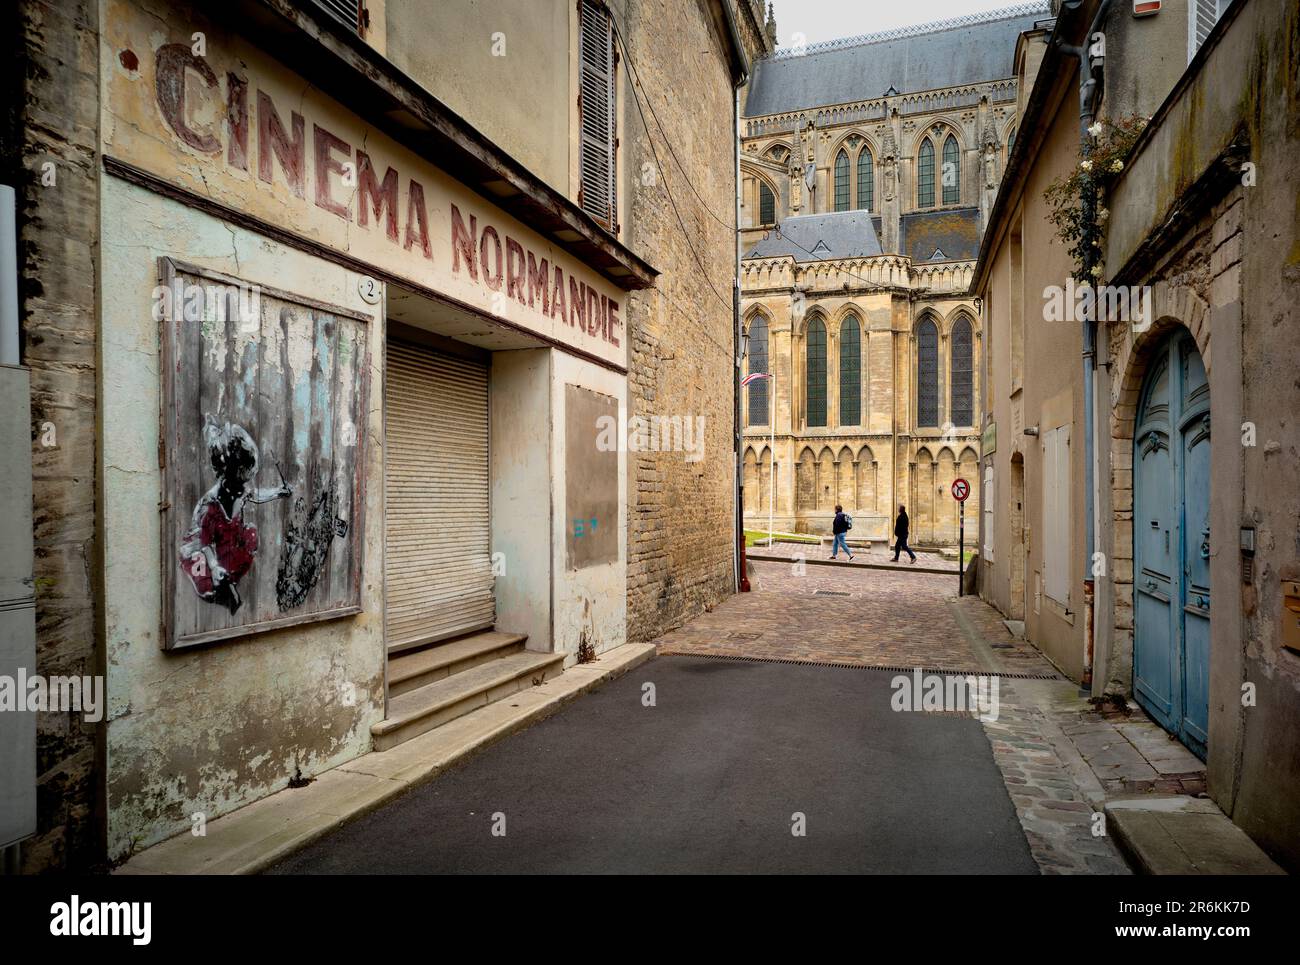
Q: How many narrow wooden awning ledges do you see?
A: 1